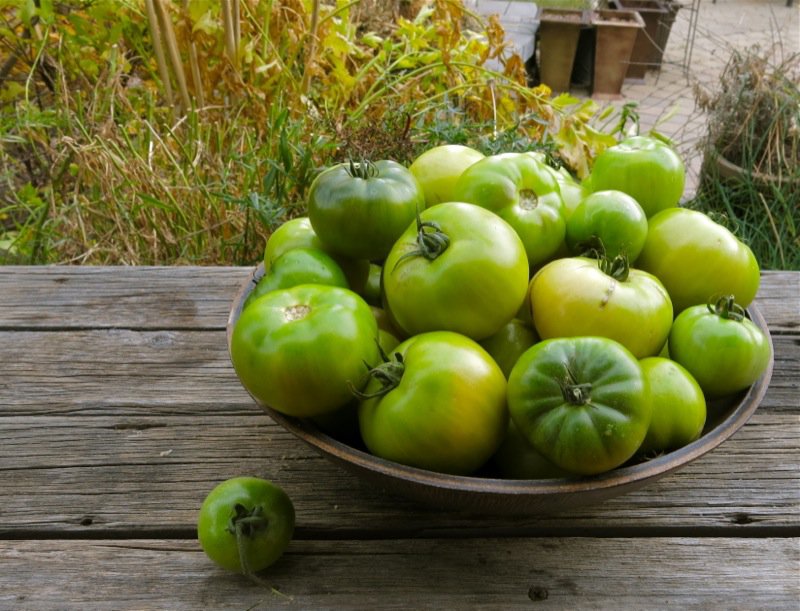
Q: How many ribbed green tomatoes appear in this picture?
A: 1